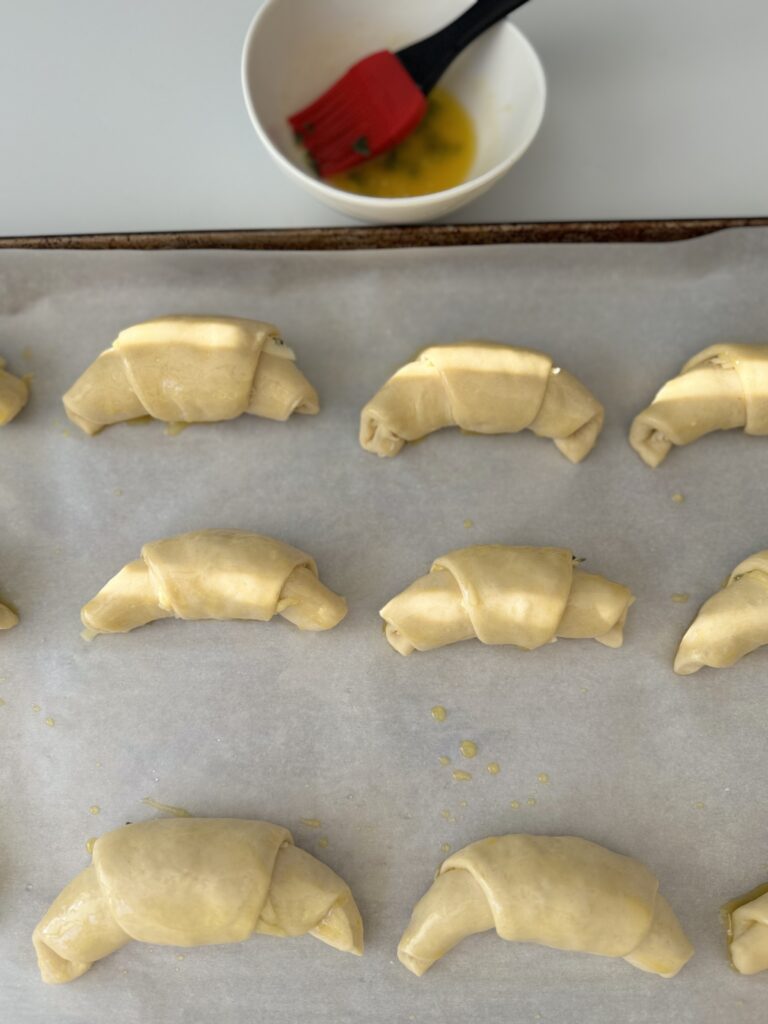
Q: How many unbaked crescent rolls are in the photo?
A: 11